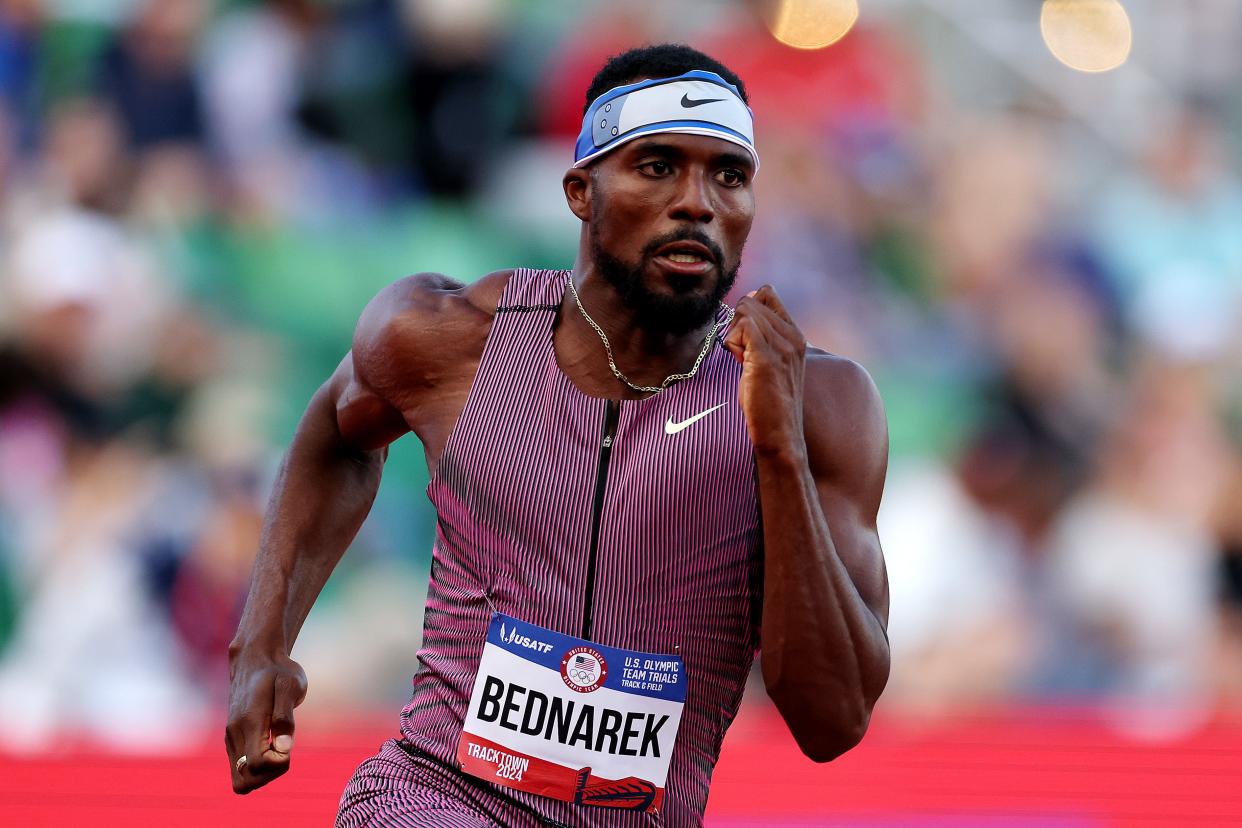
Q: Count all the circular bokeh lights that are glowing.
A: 2